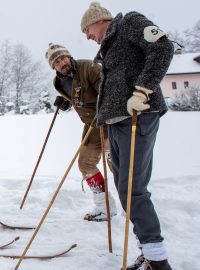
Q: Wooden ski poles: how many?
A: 4